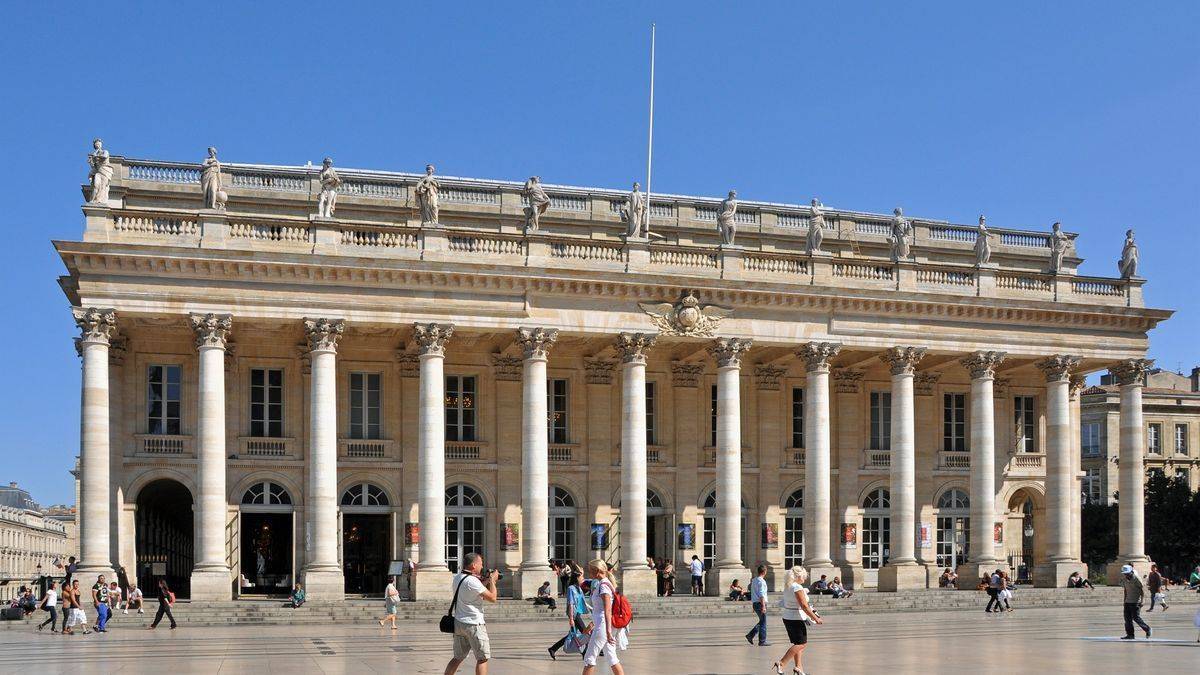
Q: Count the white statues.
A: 12